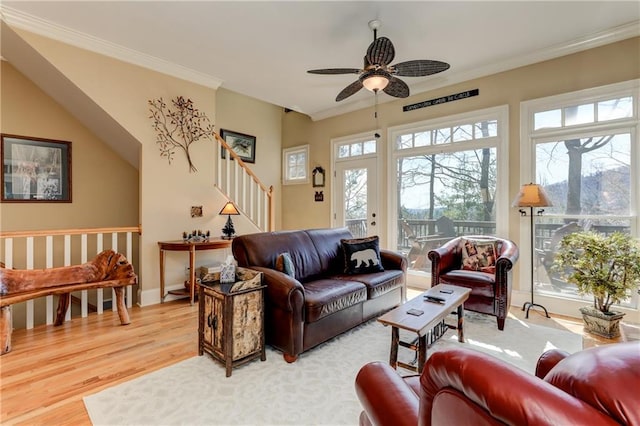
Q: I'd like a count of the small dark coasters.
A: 2